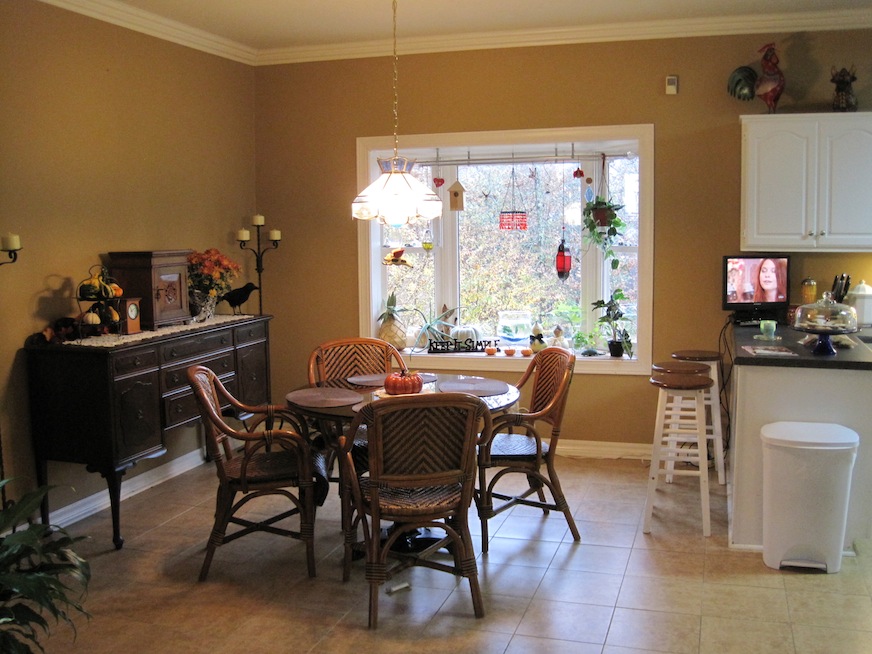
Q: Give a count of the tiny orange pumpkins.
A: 3